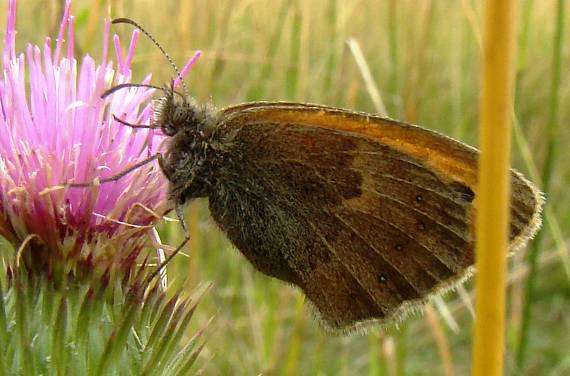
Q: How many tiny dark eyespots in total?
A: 4